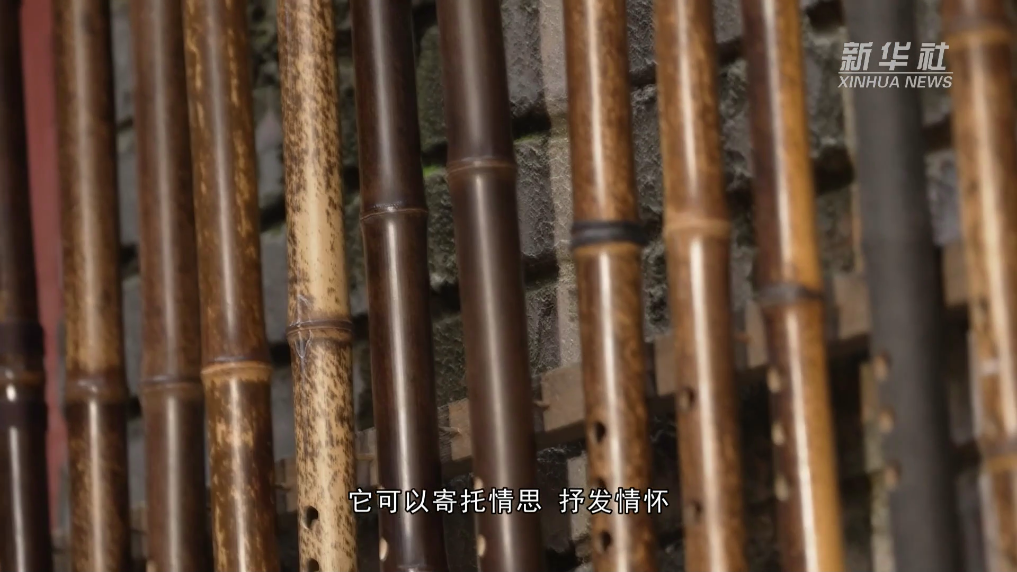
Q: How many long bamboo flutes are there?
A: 12